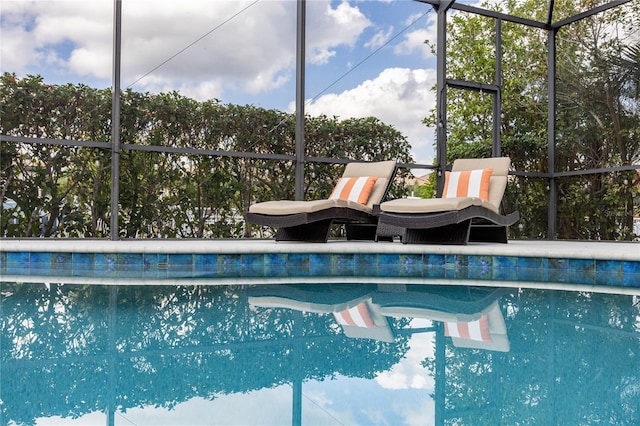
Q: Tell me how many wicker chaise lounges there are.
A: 2